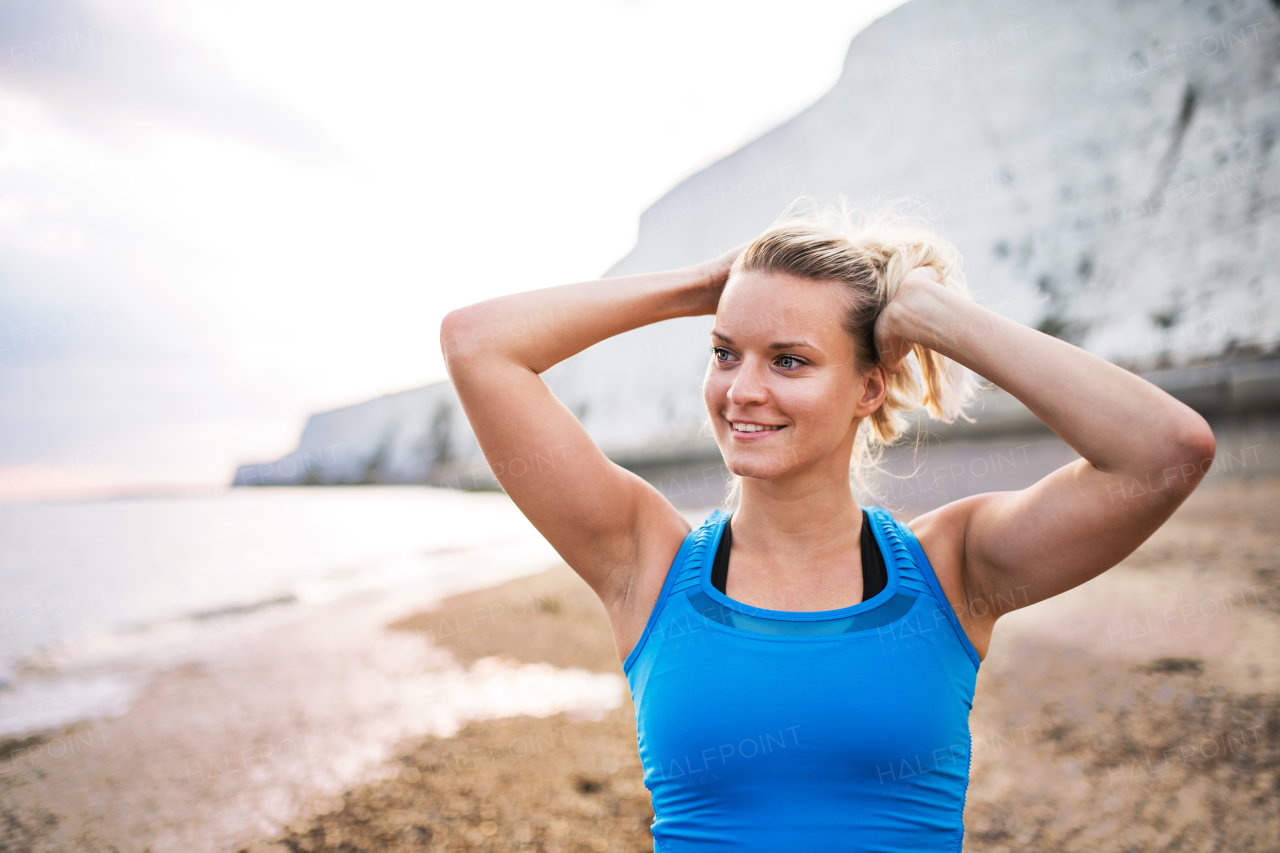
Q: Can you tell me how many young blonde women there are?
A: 1